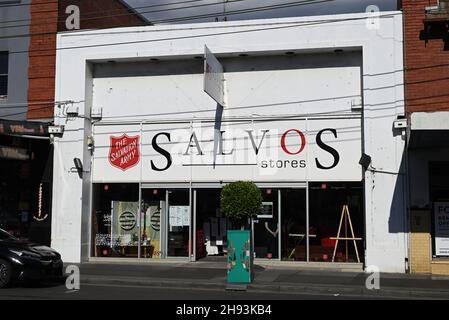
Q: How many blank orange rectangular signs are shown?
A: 0